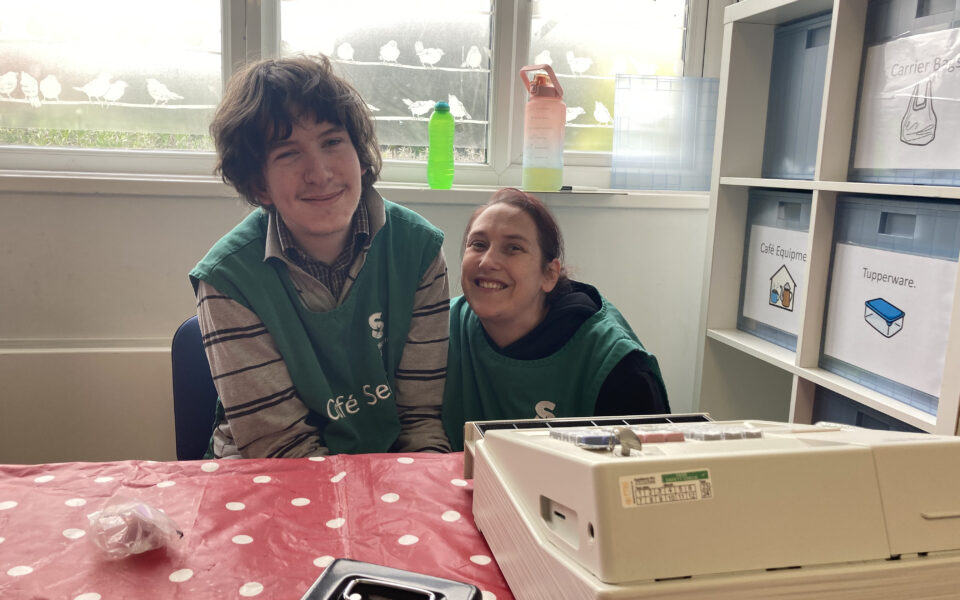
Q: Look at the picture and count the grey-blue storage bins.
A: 5